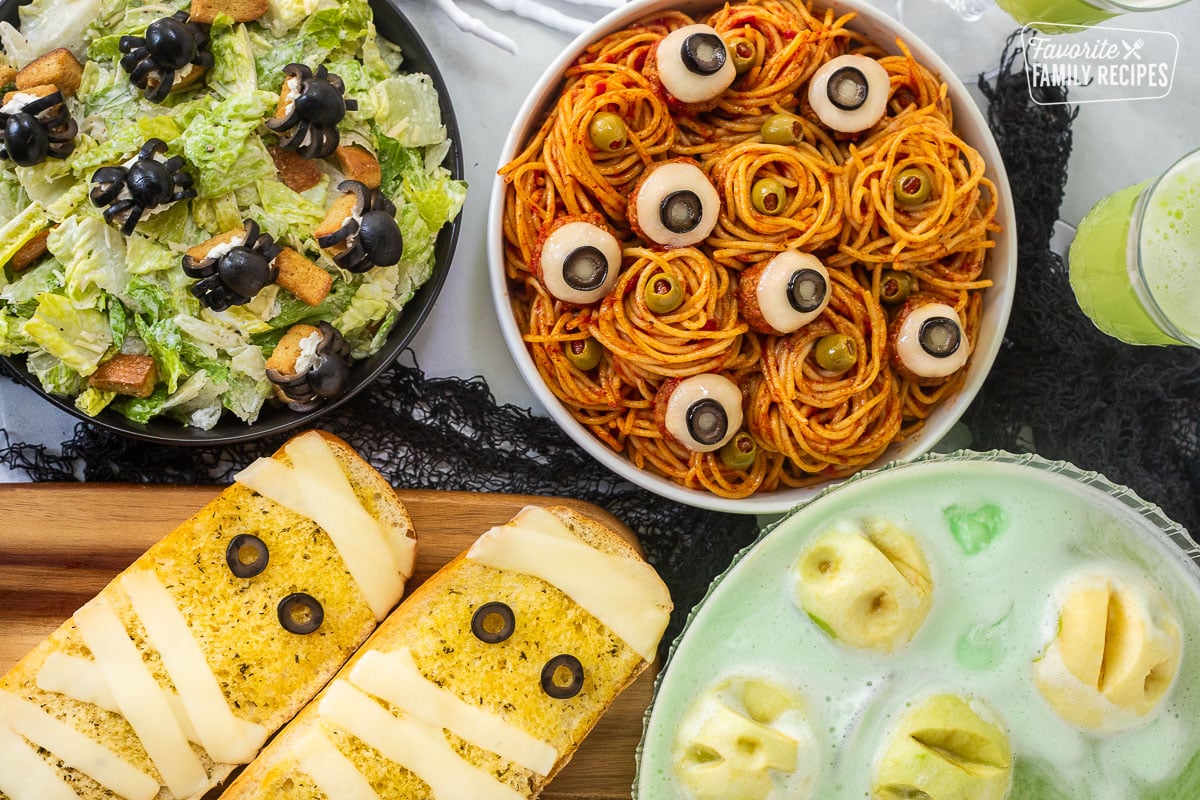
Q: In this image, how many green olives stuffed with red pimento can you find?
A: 10